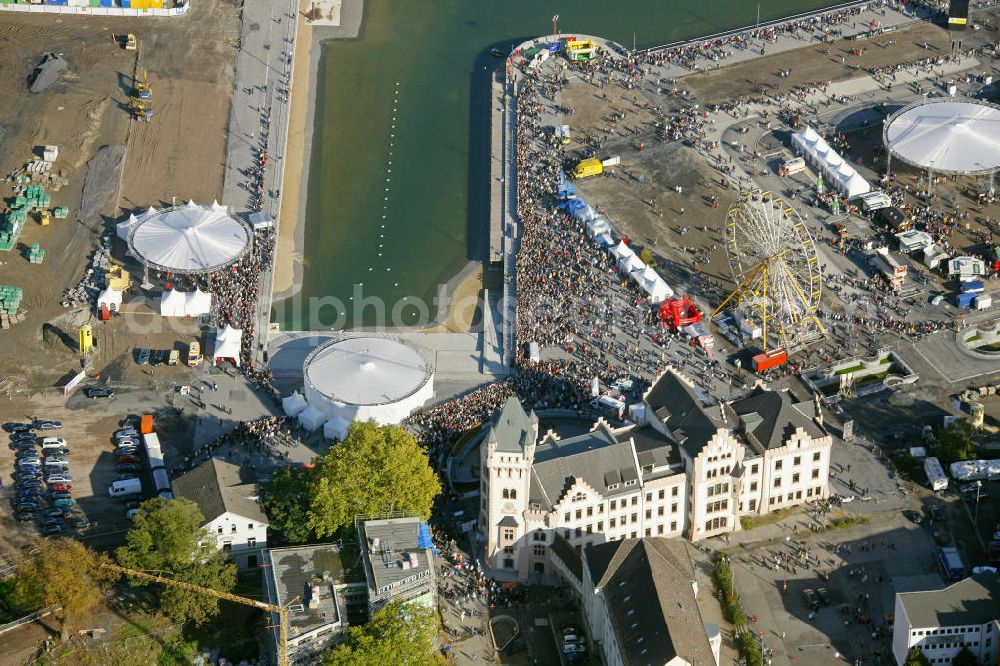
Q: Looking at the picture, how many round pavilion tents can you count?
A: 3